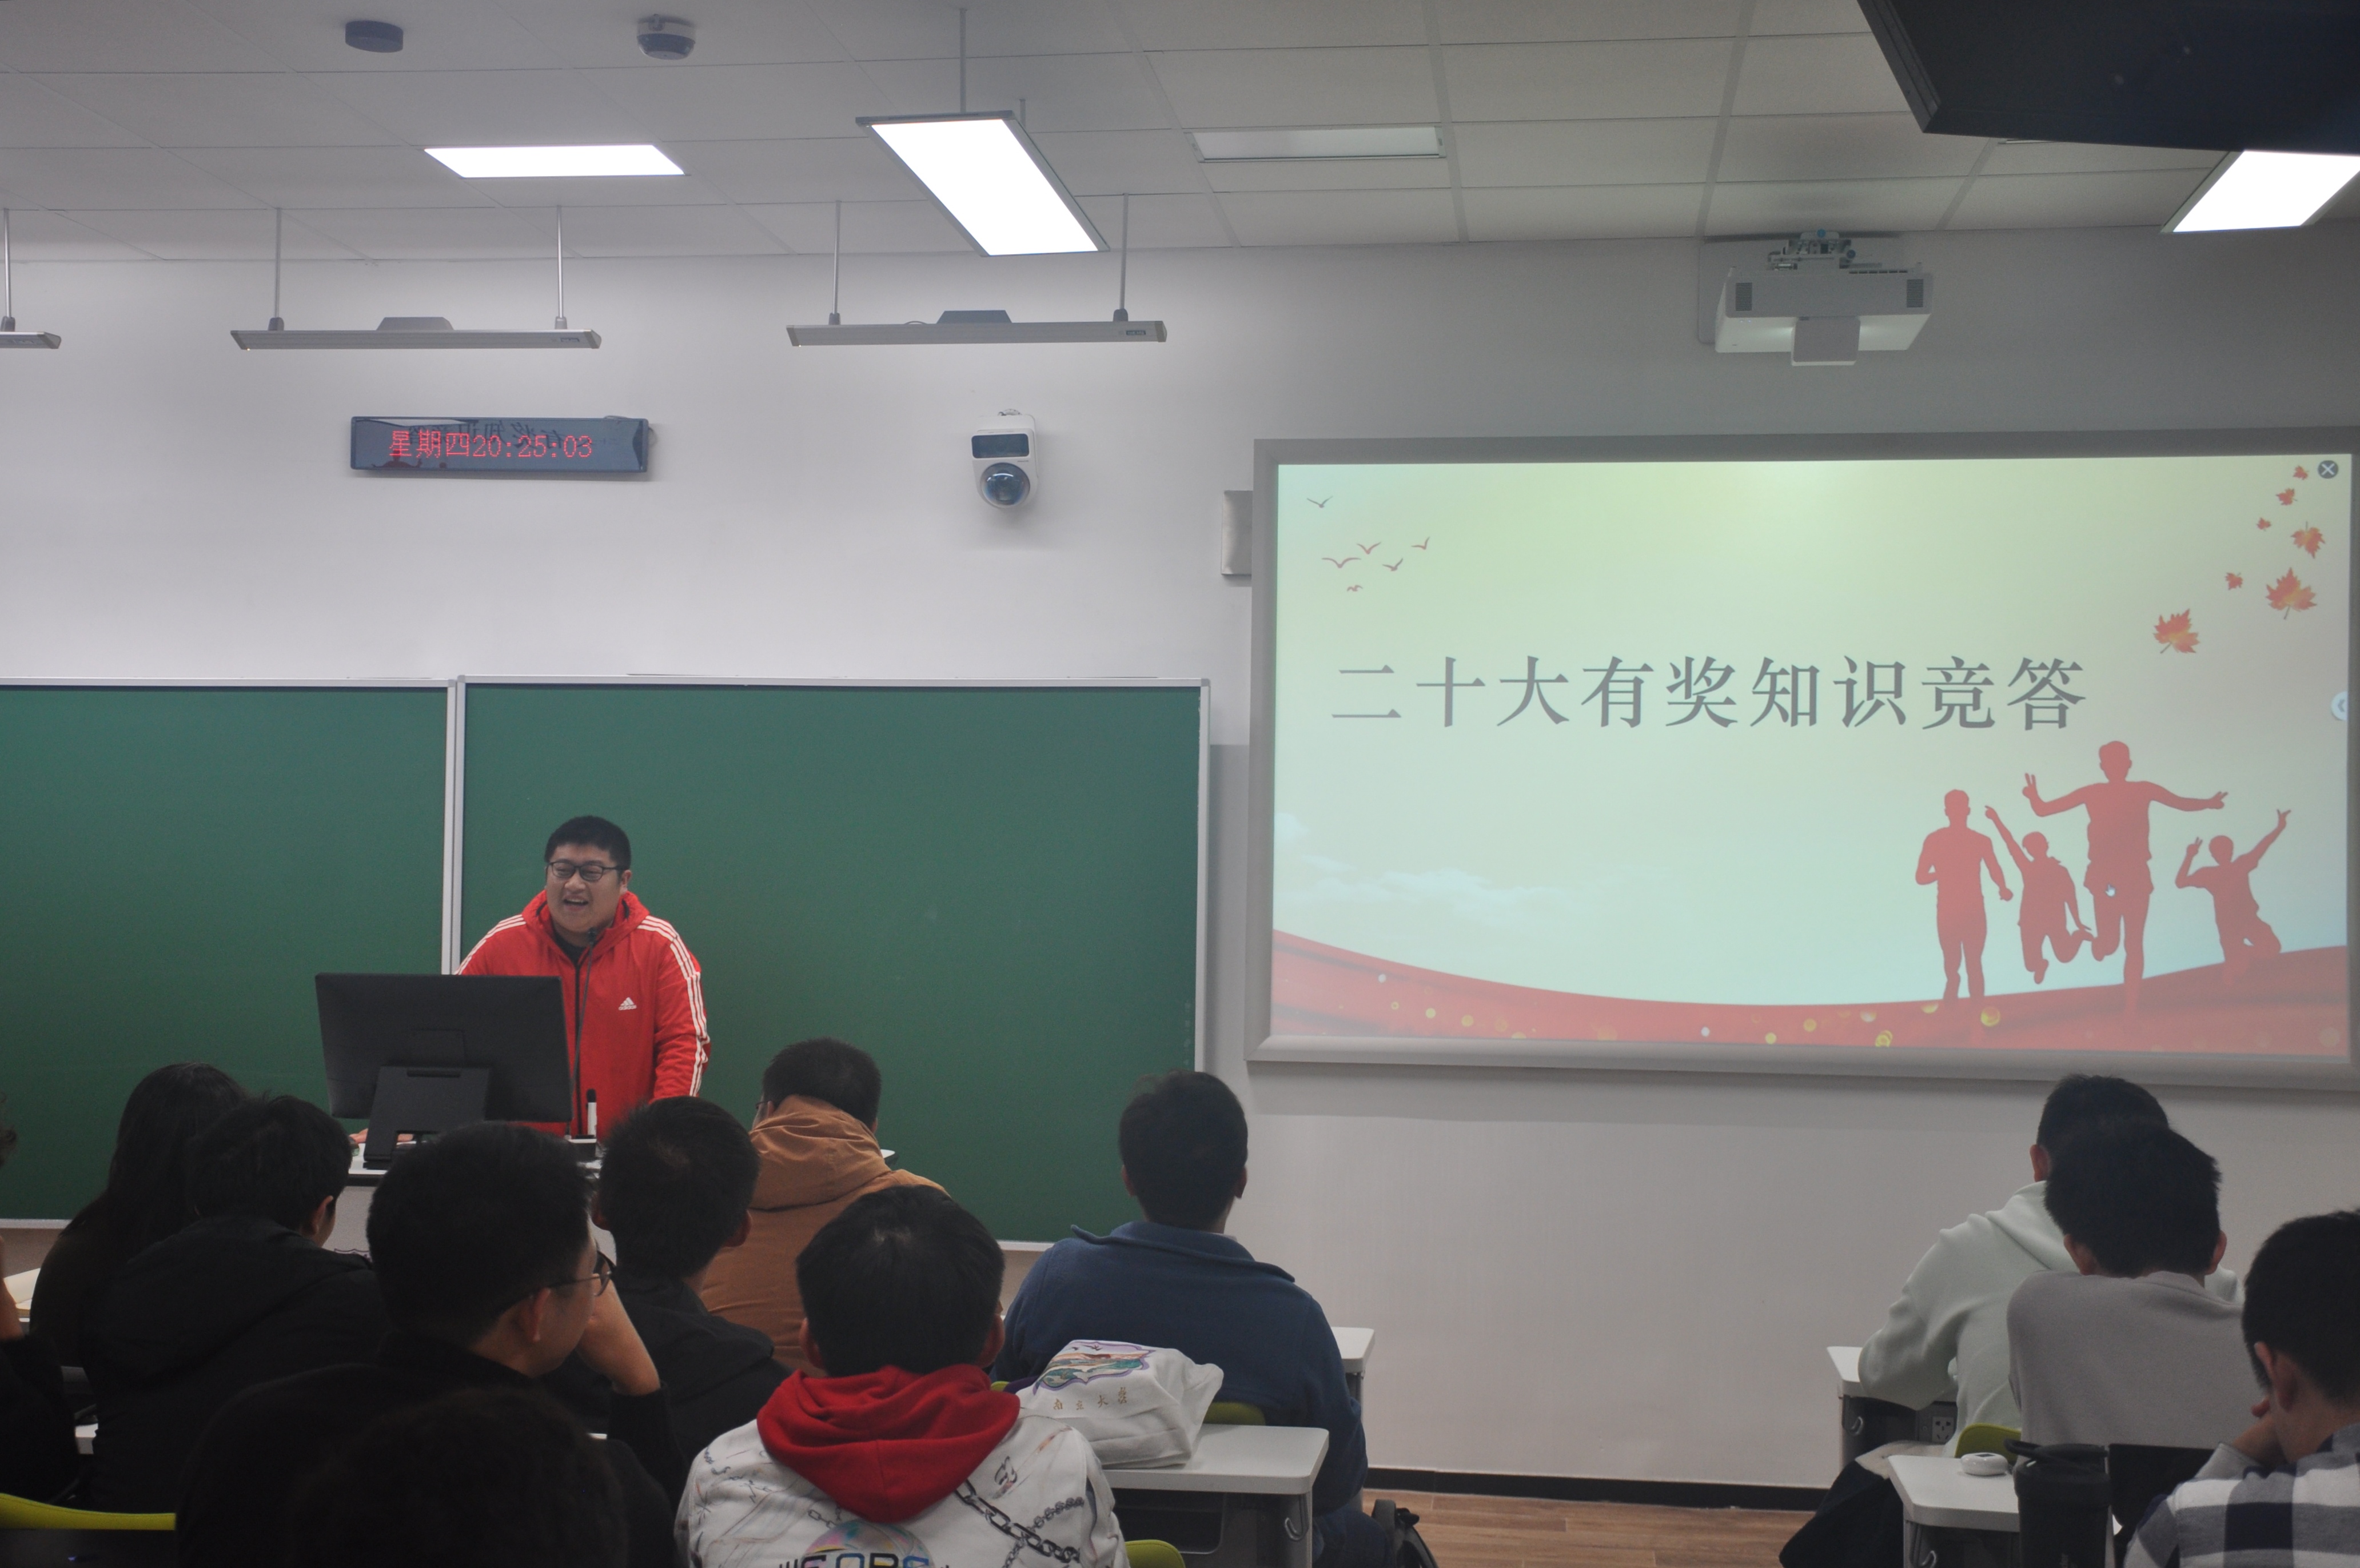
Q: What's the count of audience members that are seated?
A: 12